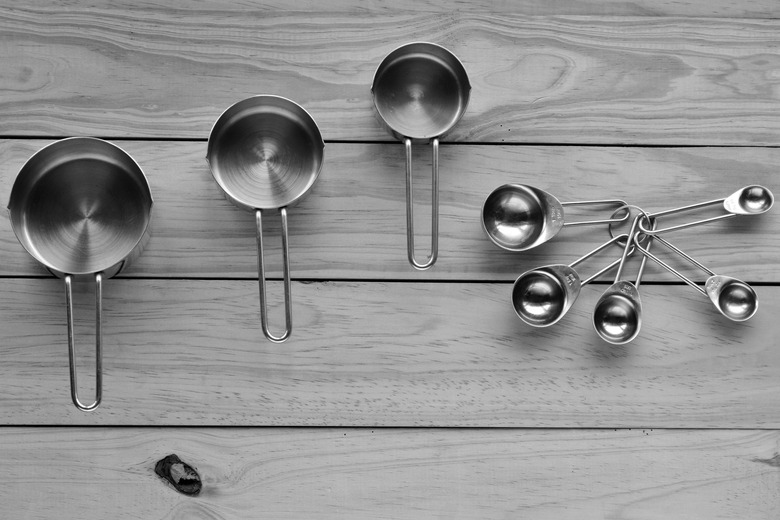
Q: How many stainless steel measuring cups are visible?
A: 3